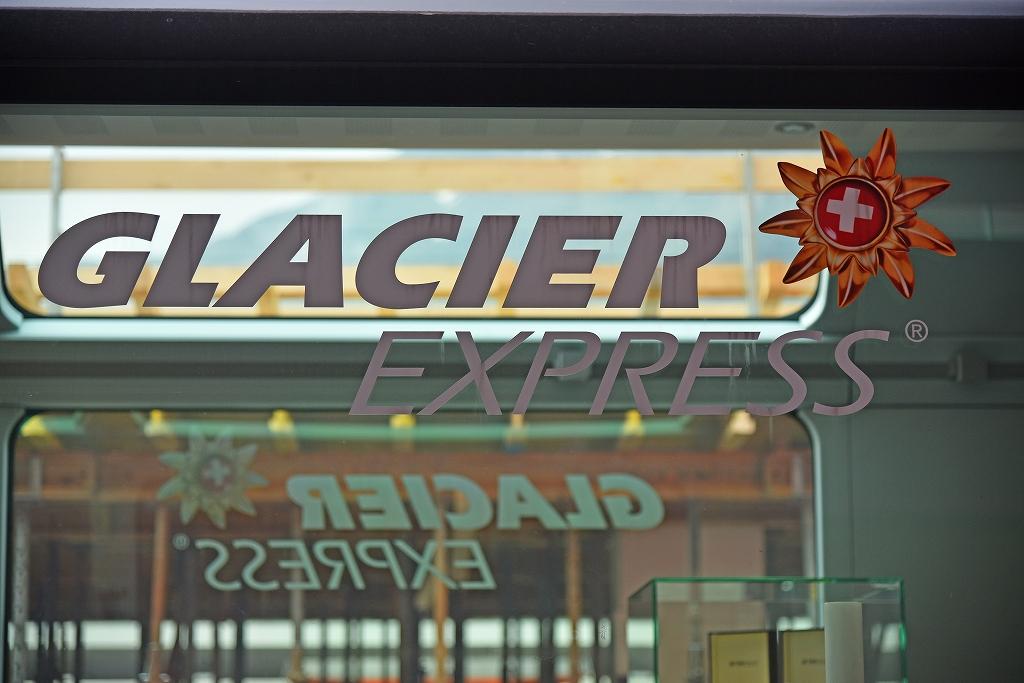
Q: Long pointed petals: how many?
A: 9